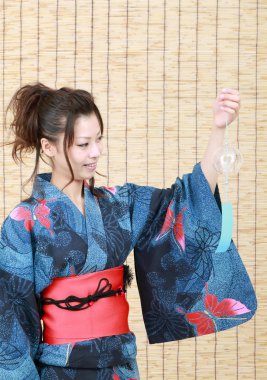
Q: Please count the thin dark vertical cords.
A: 15